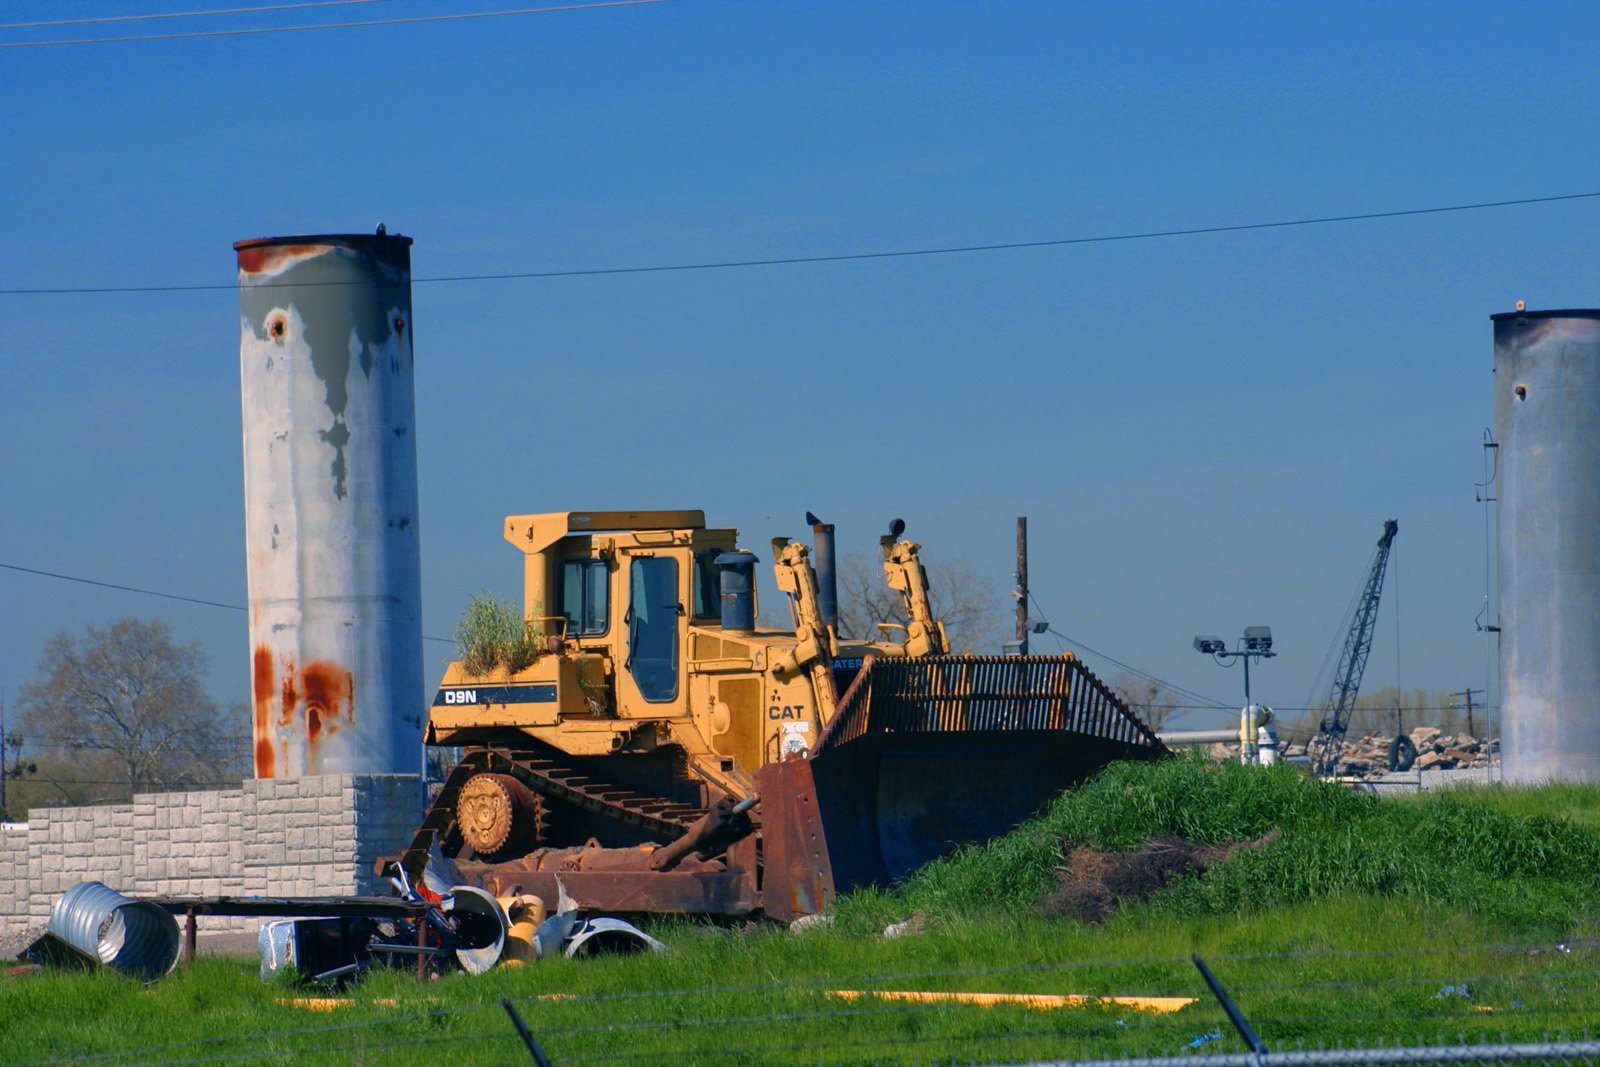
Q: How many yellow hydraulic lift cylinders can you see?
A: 2